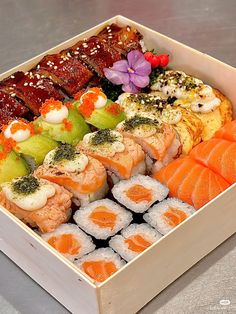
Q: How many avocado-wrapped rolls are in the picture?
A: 4